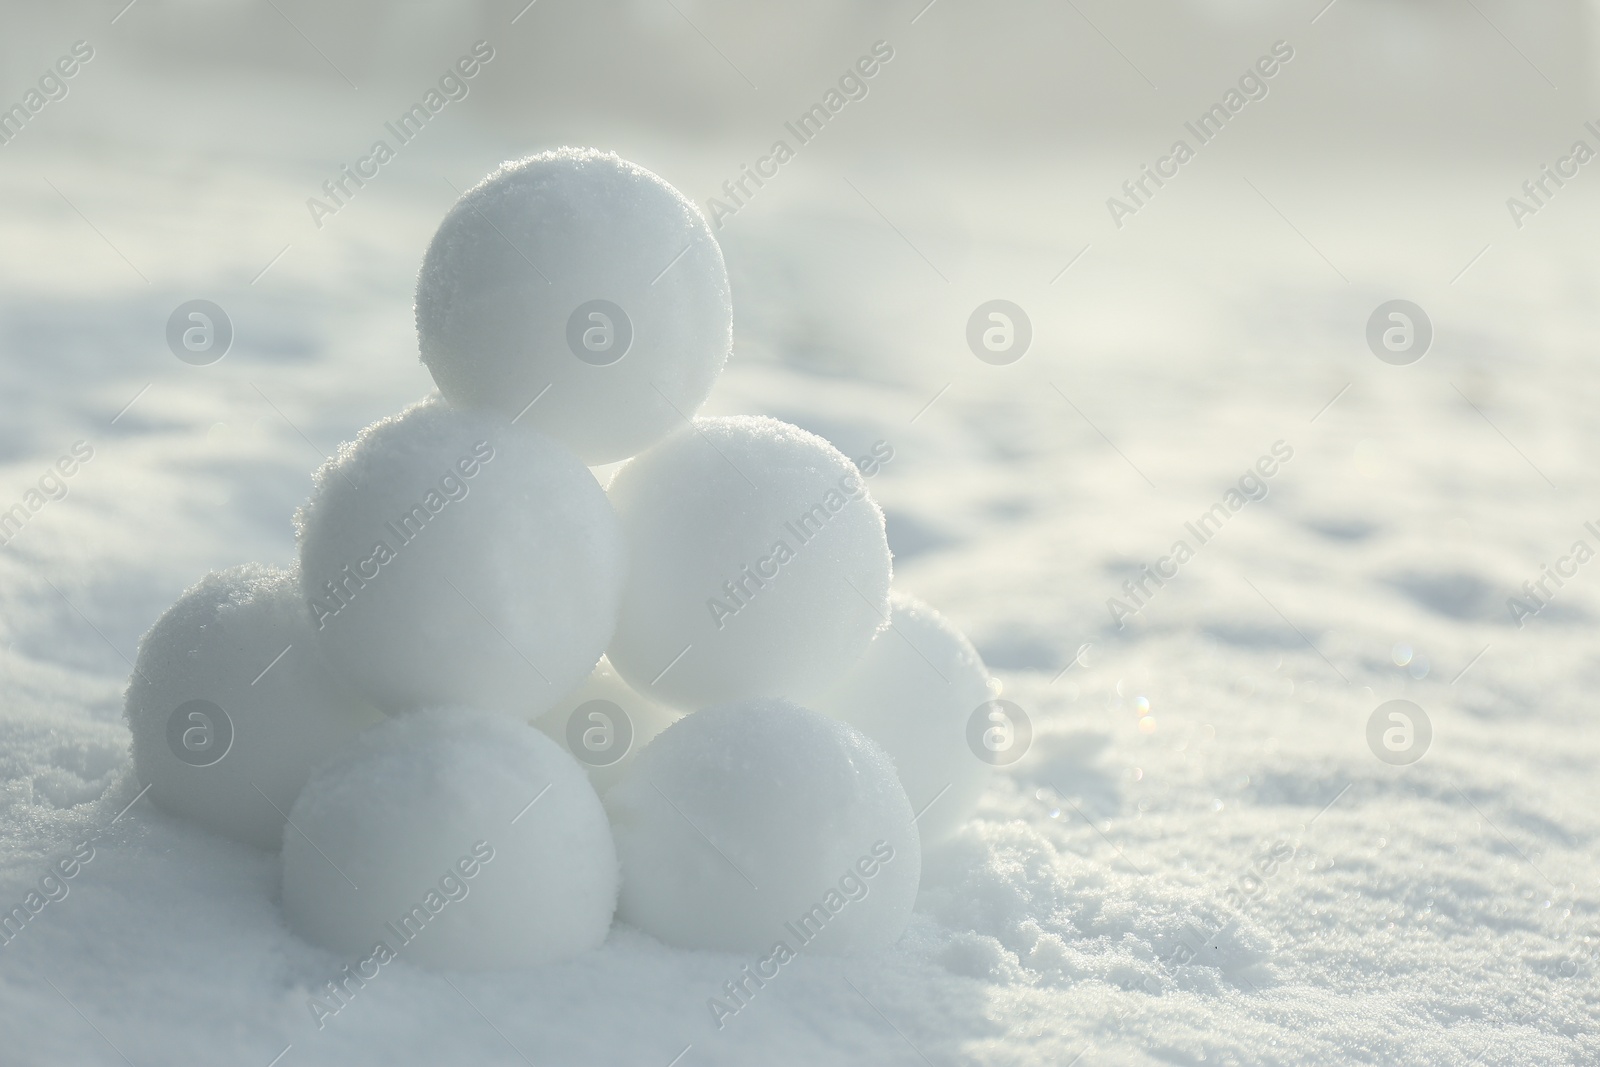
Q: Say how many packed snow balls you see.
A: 8